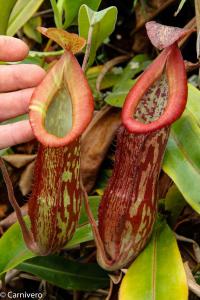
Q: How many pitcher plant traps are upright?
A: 2